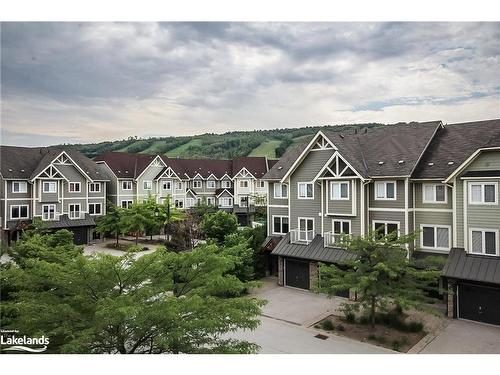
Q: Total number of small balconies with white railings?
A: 4